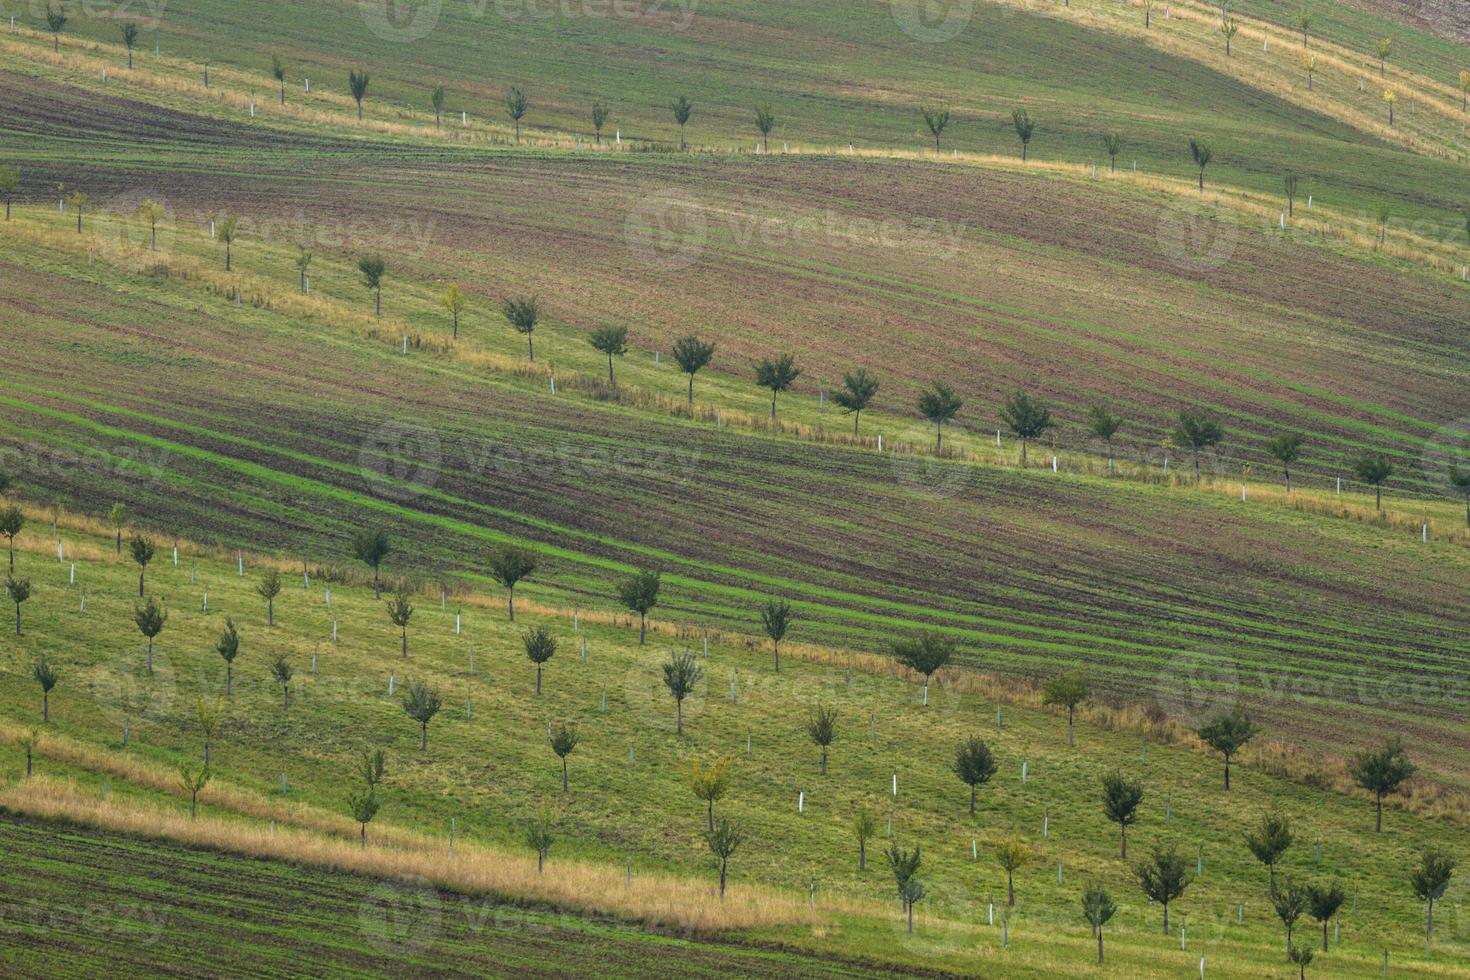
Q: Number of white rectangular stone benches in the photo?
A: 0